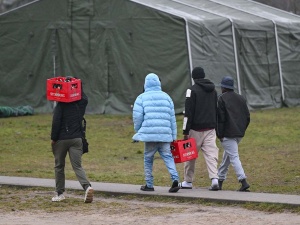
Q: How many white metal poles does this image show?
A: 3